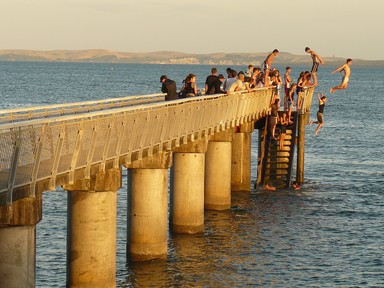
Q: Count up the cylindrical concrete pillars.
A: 6